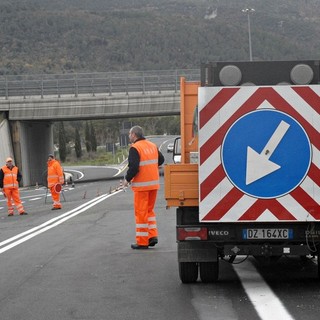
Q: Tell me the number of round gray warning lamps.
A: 2